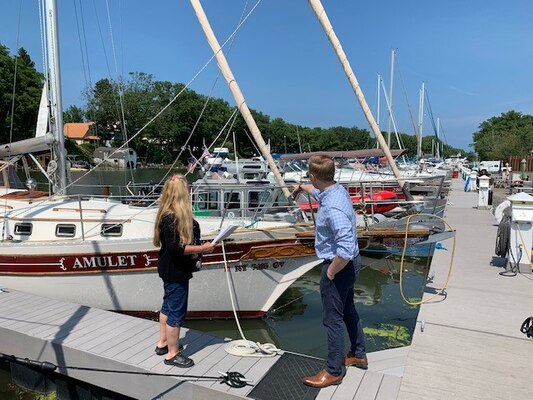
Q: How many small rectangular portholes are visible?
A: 3